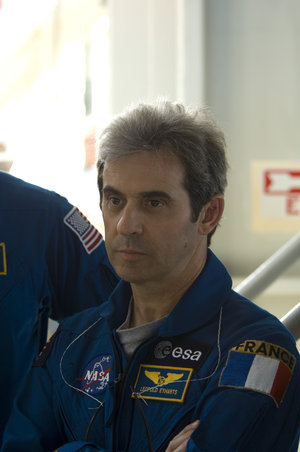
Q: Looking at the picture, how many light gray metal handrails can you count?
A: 2